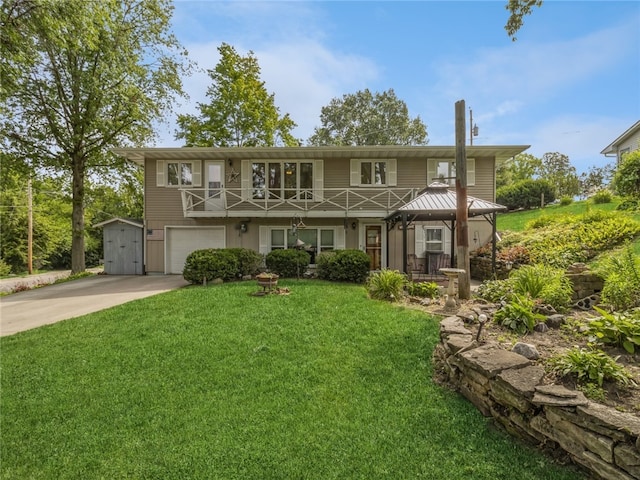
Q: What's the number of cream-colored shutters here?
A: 12